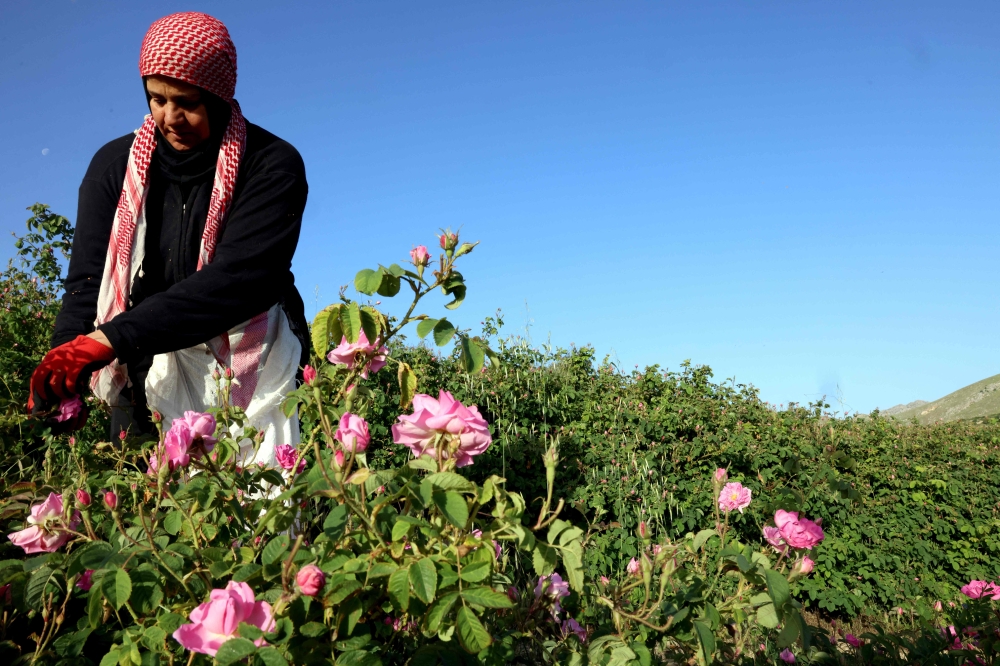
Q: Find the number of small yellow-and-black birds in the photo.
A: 0